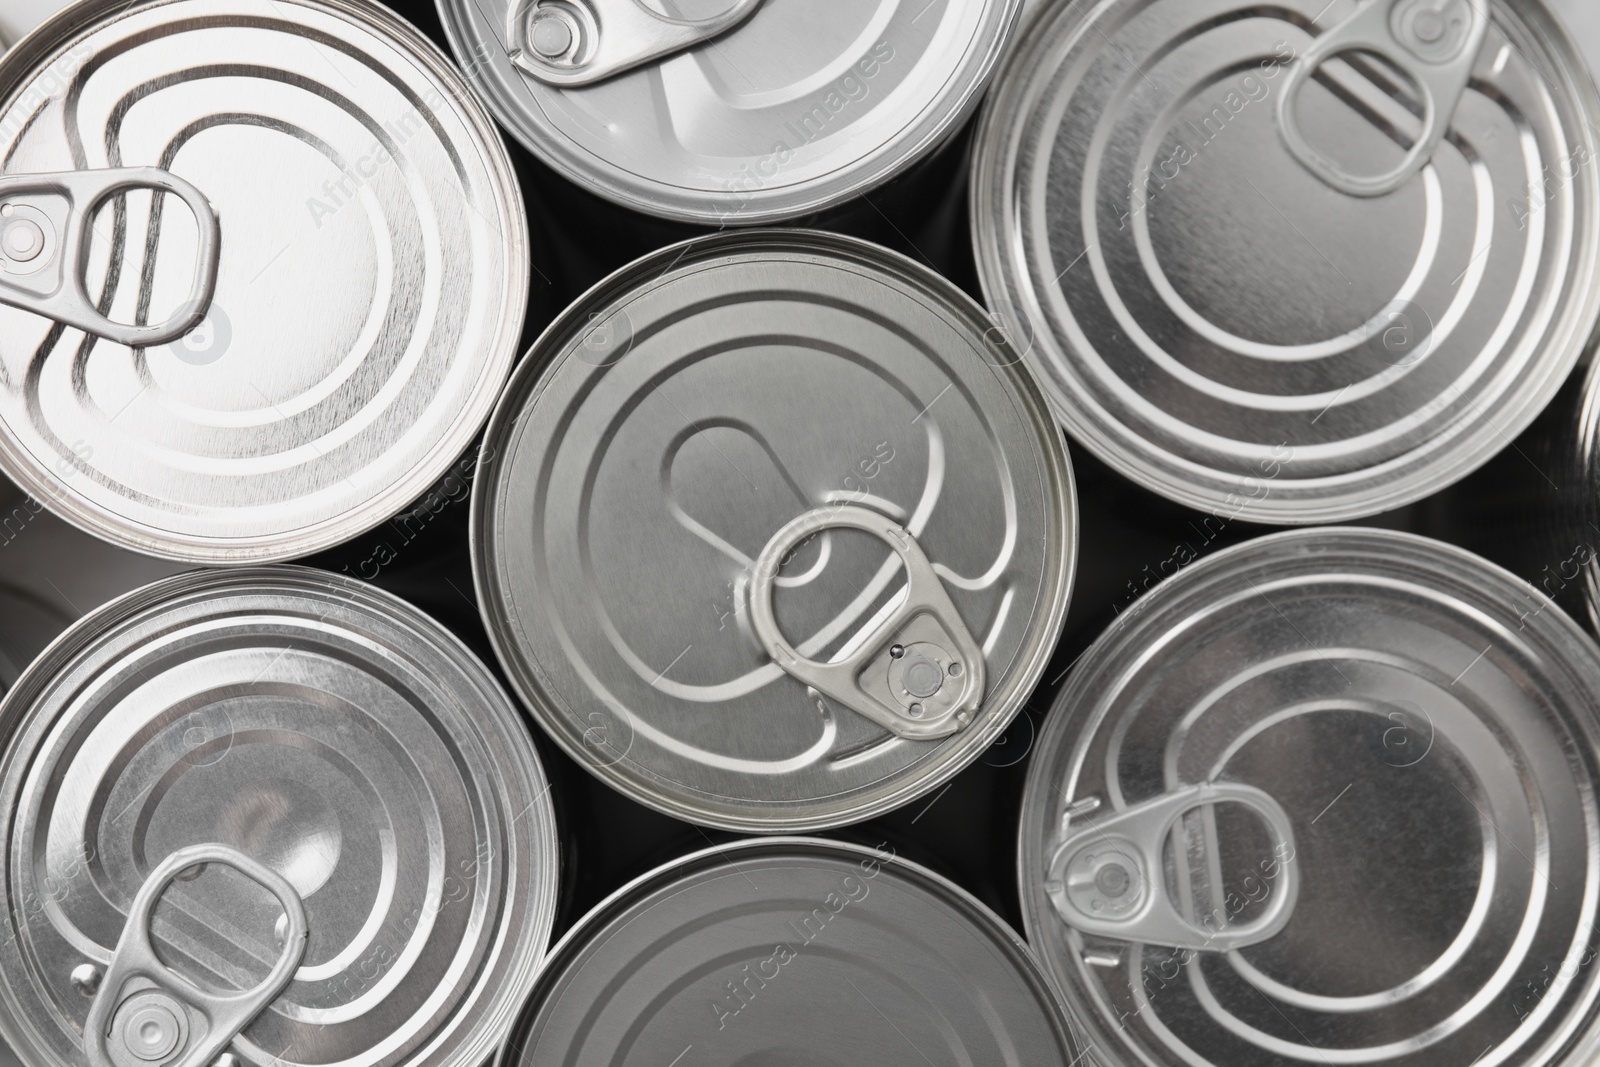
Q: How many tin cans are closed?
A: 7